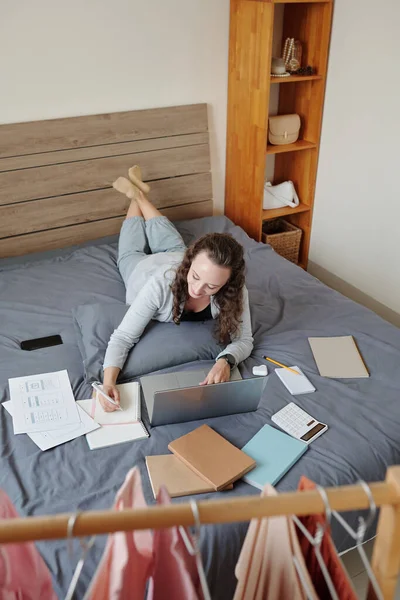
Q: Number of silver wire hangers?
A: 4